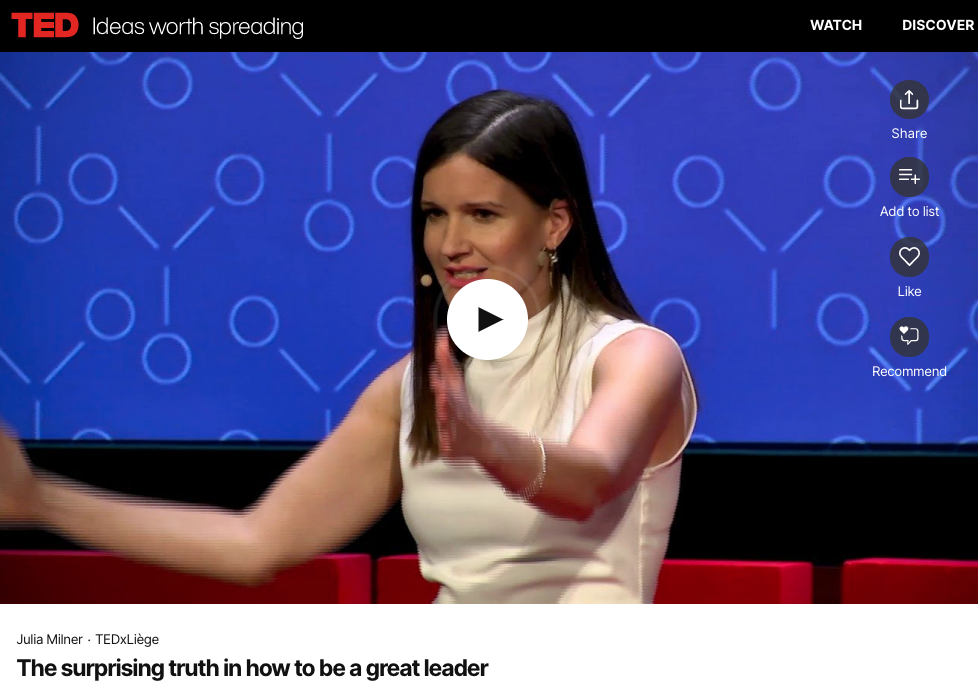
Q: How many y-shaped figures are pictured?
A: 9